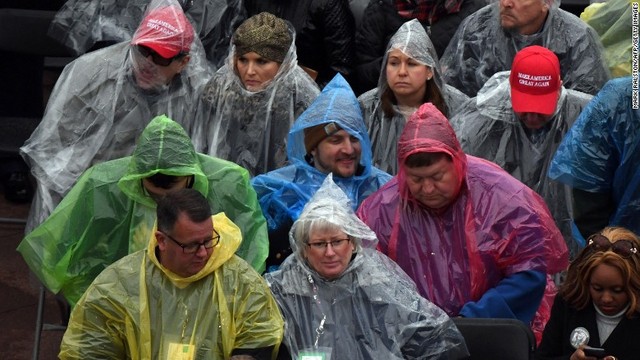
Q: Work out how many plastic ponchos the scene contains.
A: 13